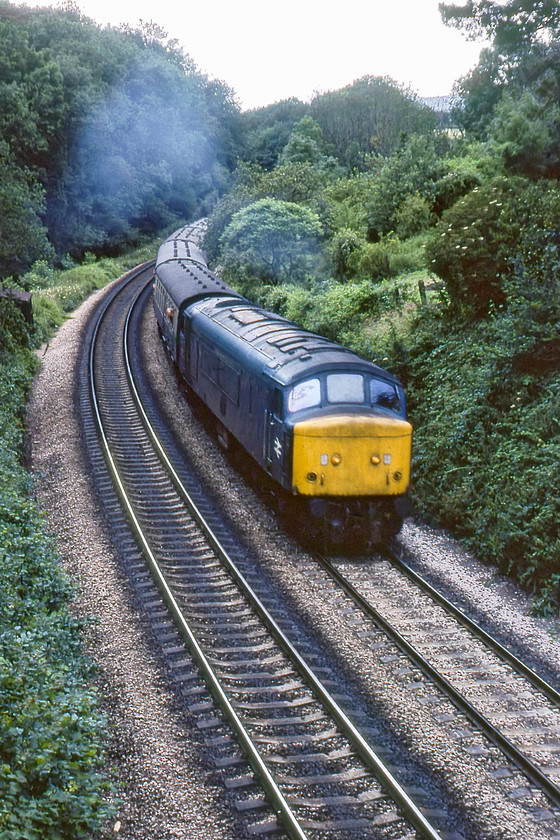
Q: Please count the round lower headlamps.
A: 2